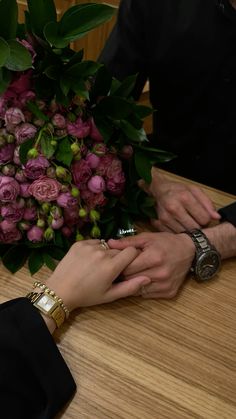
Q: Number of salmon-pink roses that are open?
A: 1